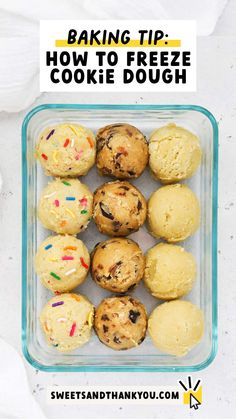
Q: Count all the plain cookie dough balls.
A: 4